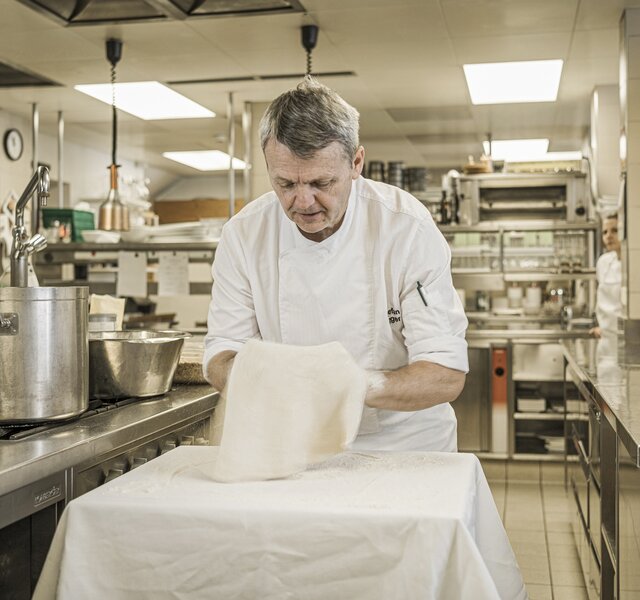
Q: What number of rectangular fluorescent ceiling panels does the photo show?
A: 4